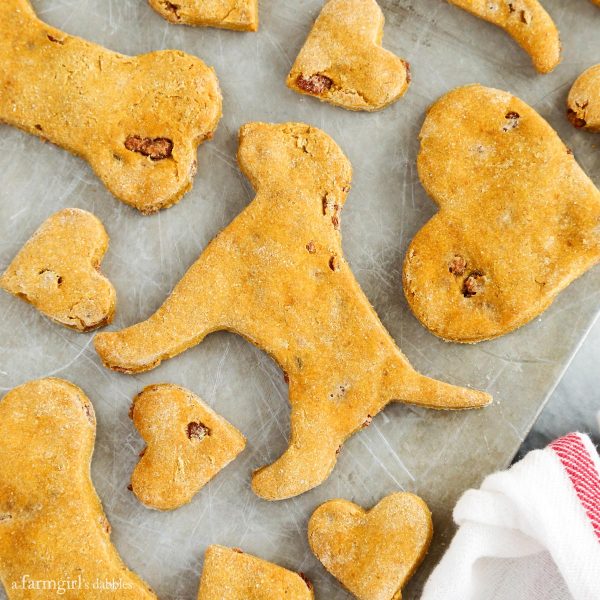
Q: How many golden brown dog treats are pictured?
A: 12